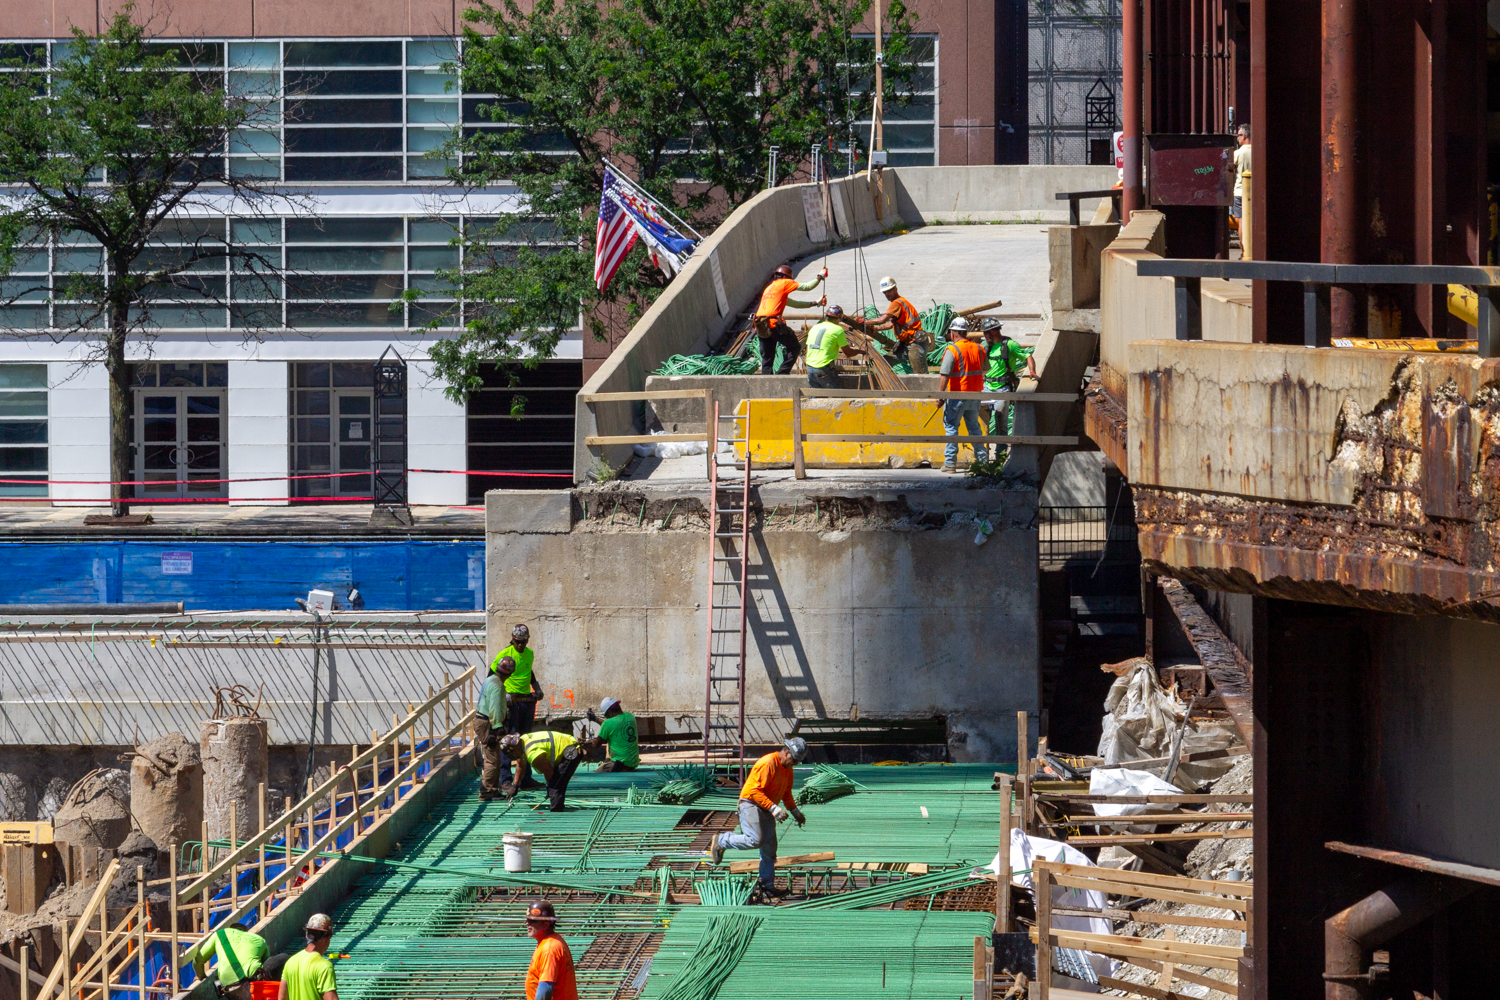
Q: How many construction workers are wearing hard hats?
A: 13